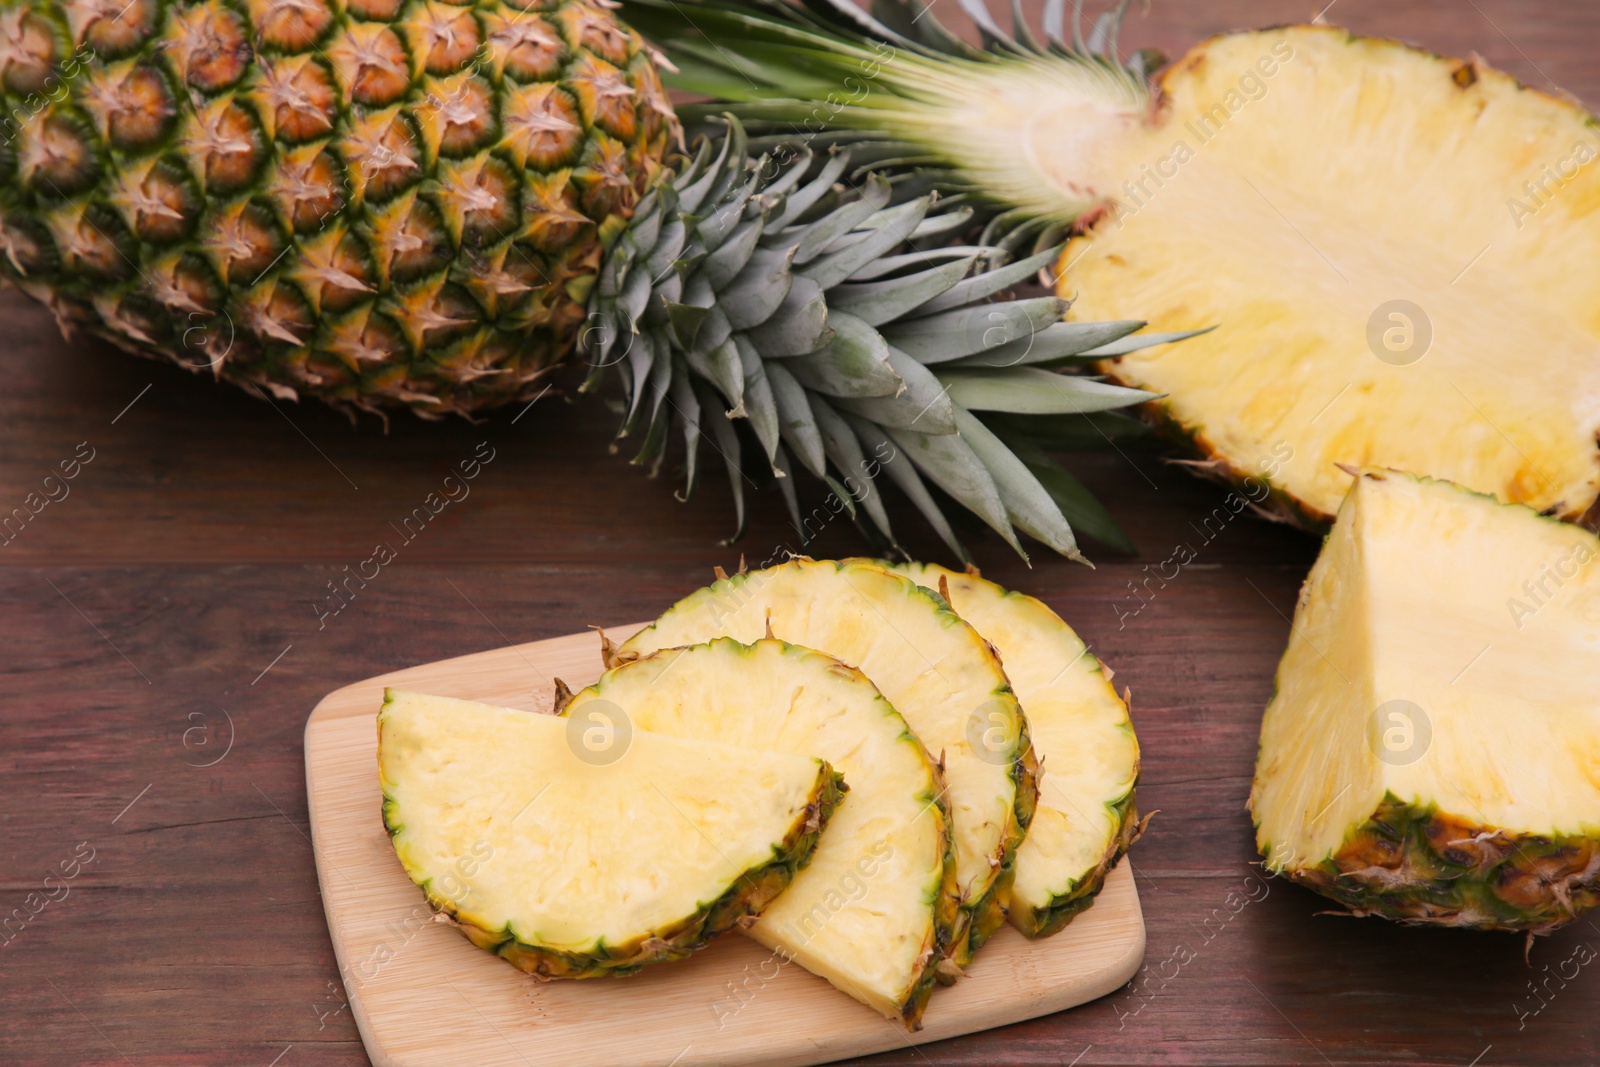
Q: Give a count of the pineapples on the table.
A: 2